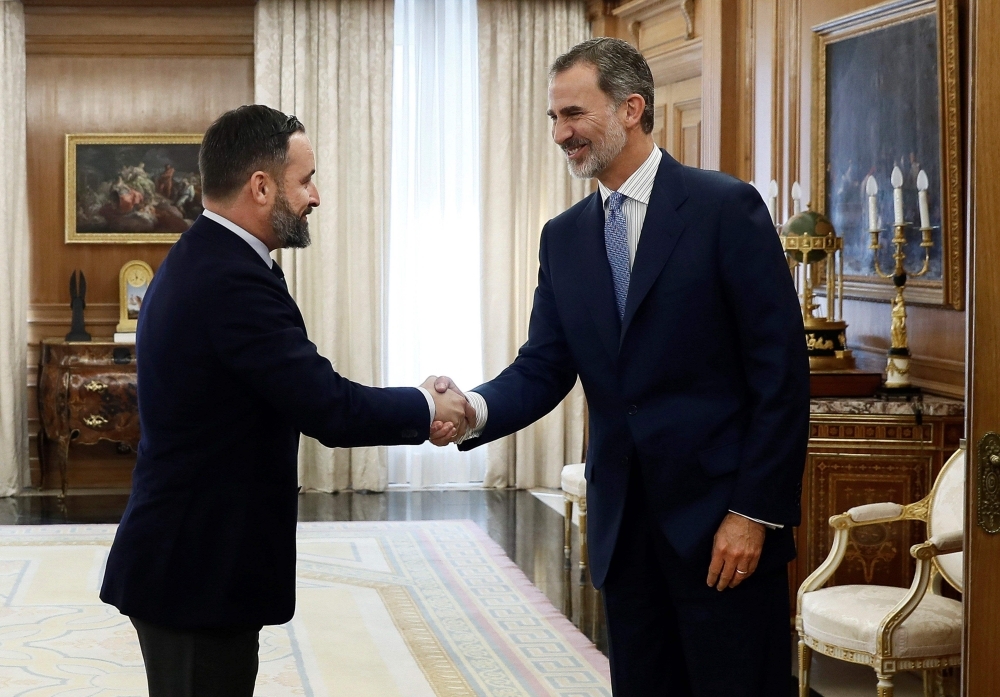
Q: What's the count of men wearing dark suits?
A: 2